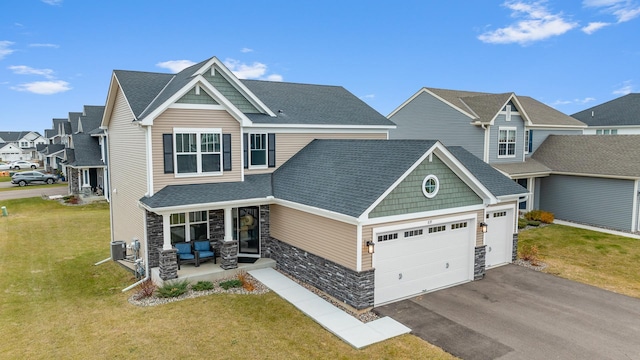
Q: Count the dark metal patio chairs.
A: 2